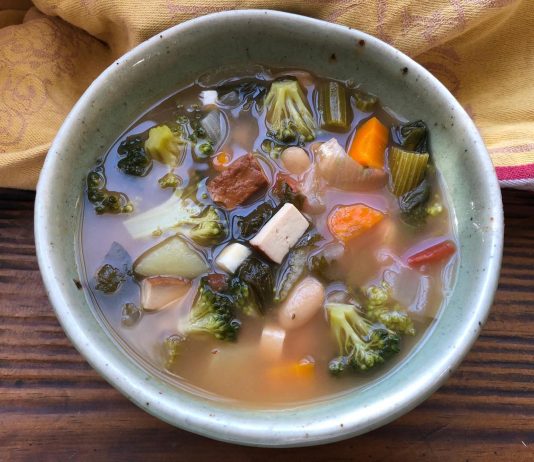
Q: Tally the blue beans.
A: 0